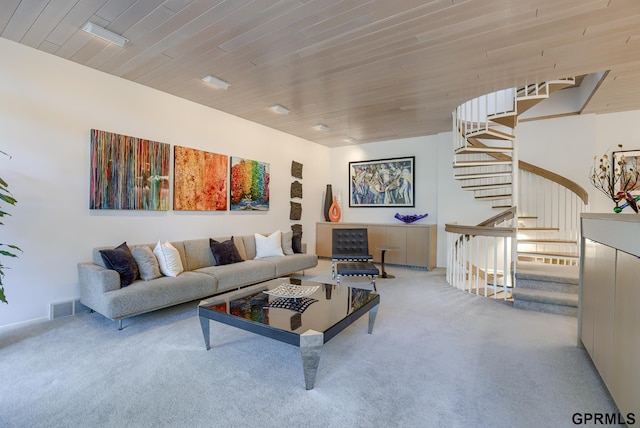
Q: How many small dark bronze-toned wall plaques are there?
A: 4